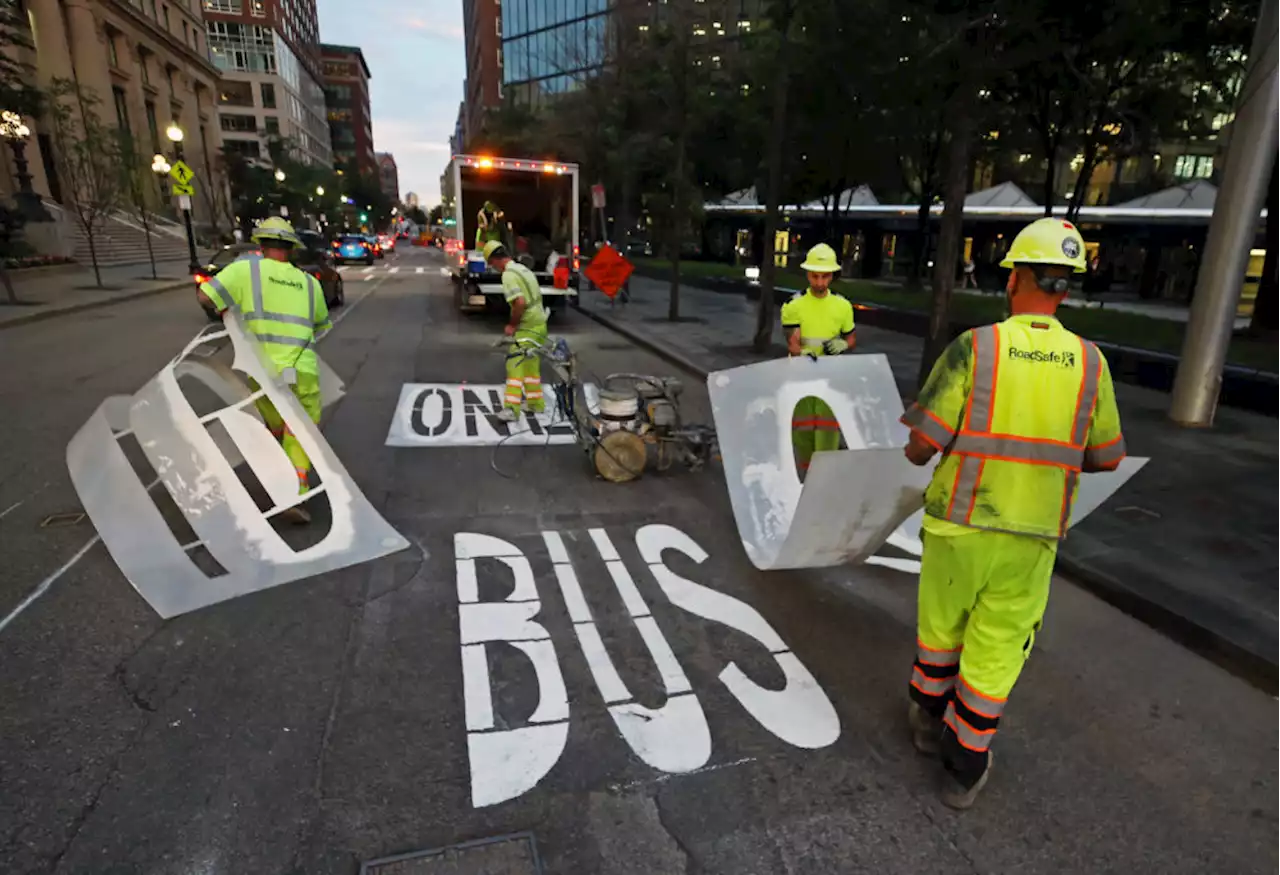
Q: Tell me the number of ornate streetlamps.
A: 2